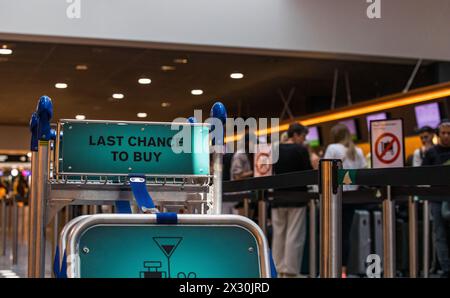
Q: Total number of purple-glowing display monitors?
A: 4